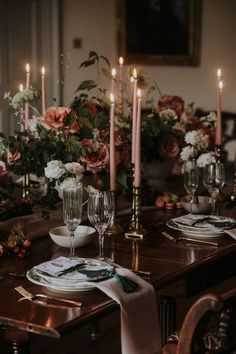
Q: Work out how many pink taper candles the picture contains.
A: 11